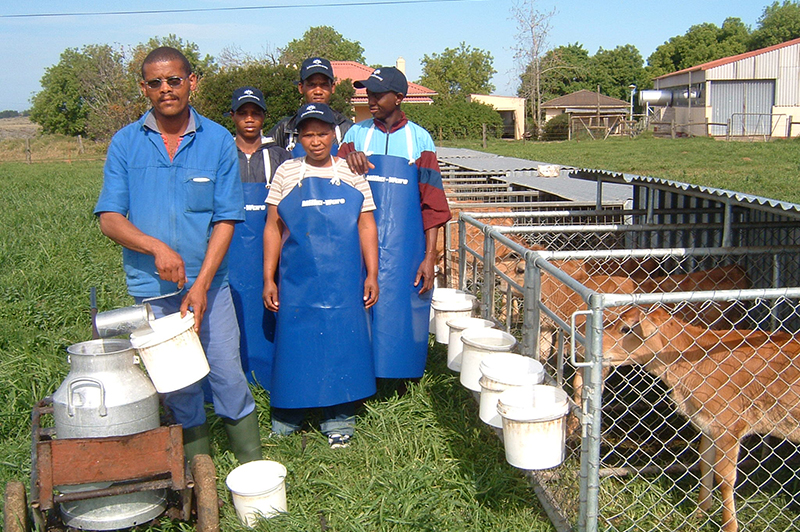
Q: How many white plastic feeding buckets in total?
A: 8